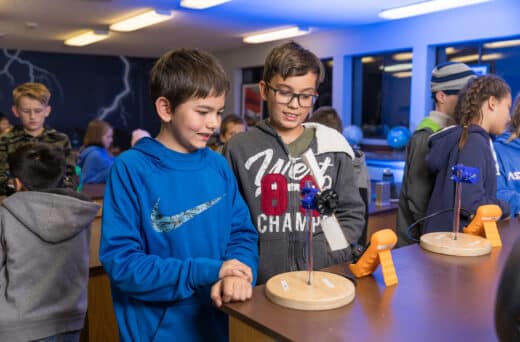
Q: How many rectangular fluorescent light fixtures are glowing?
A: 5